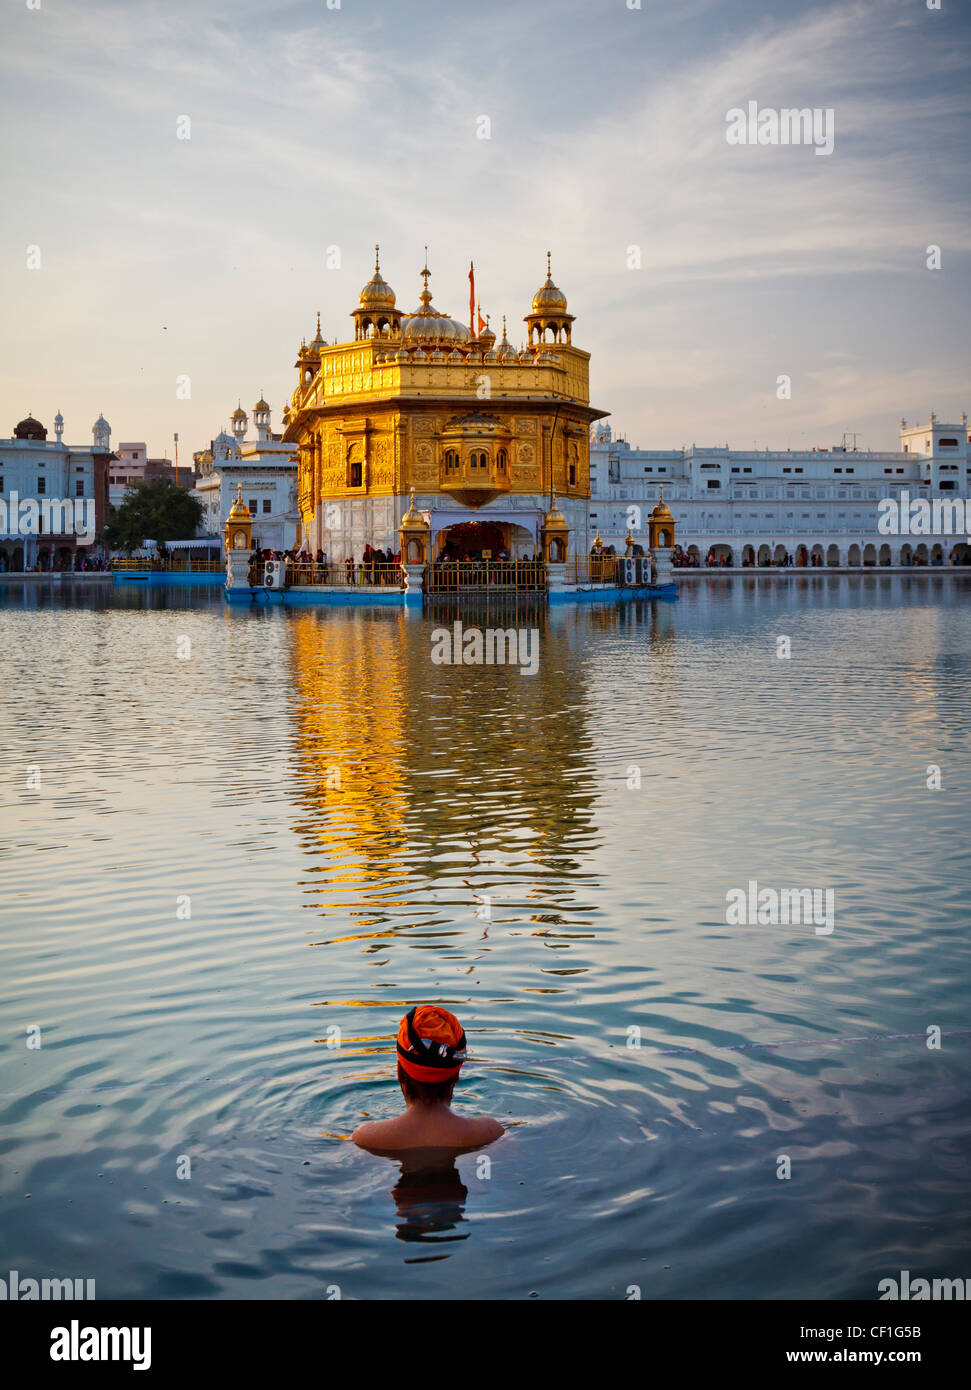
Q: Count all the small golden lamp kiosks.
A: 4